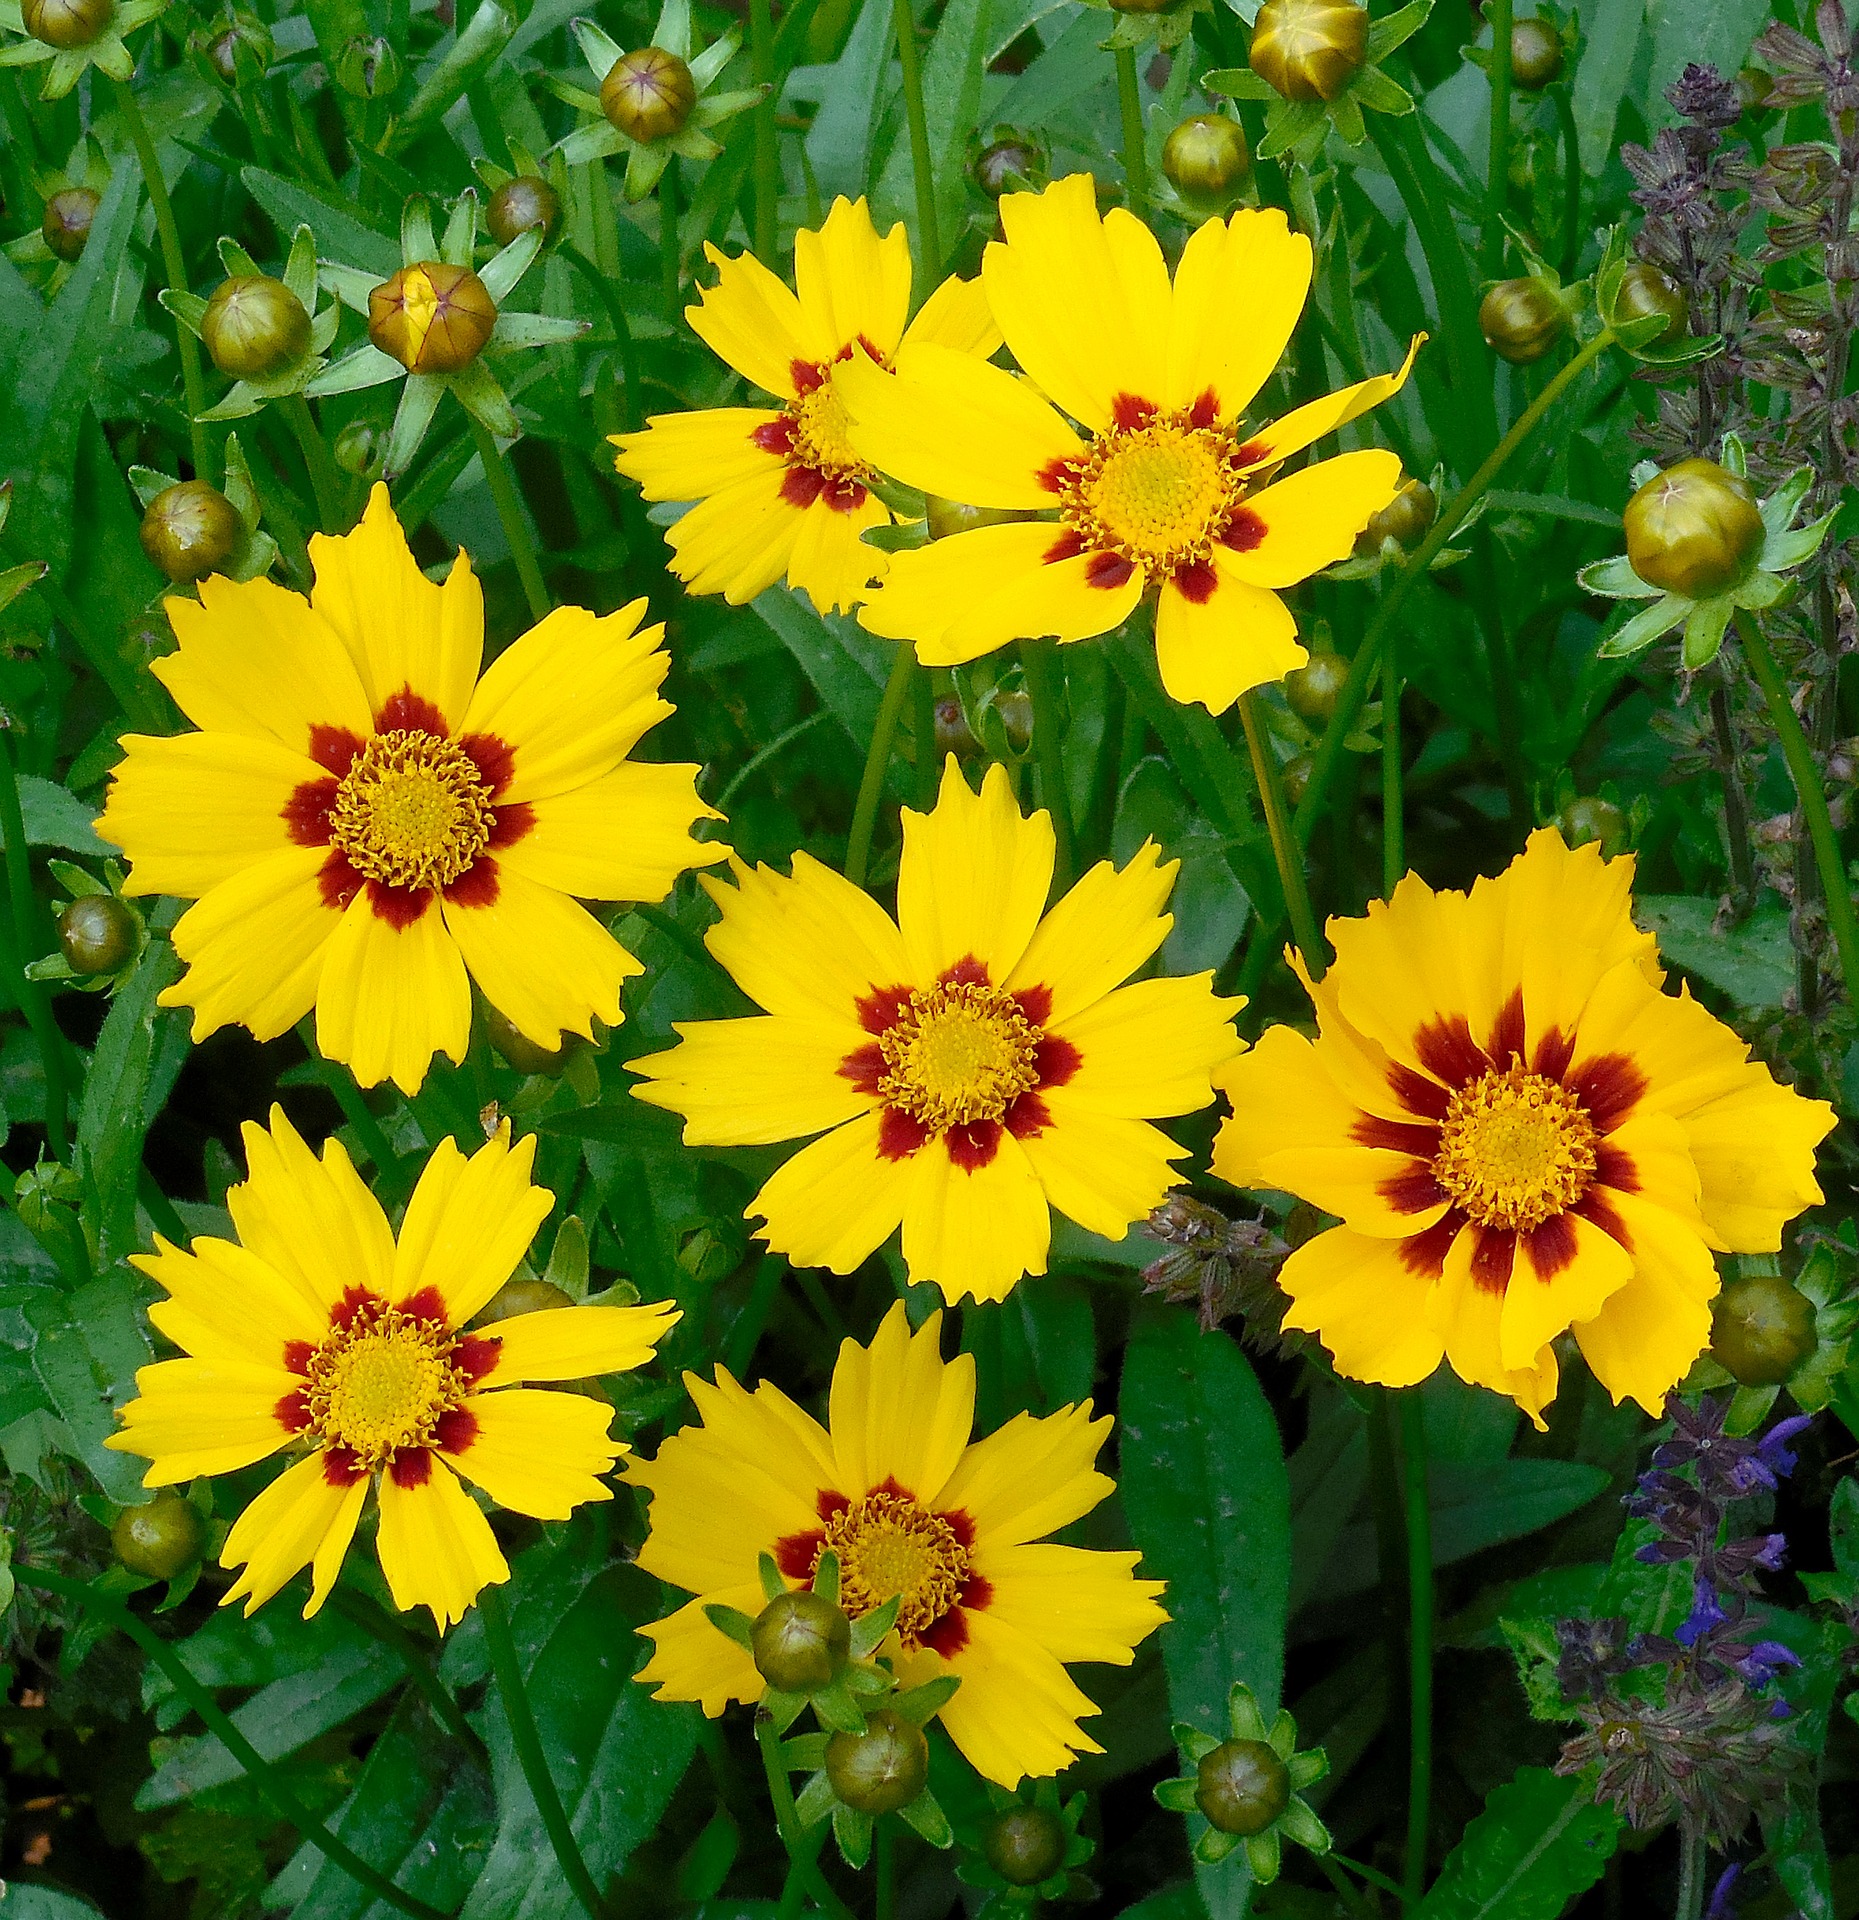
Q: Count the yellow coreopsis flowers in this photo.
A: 7